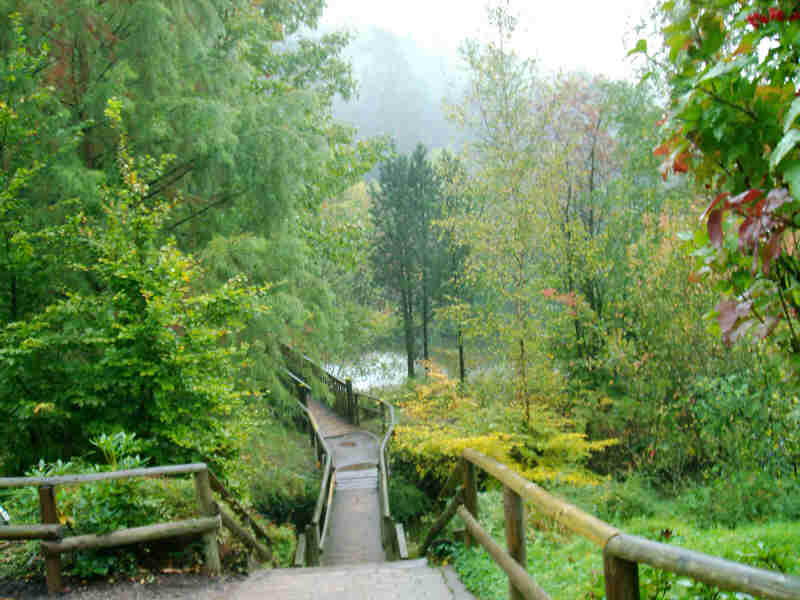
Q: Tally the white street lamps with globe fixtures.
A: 0